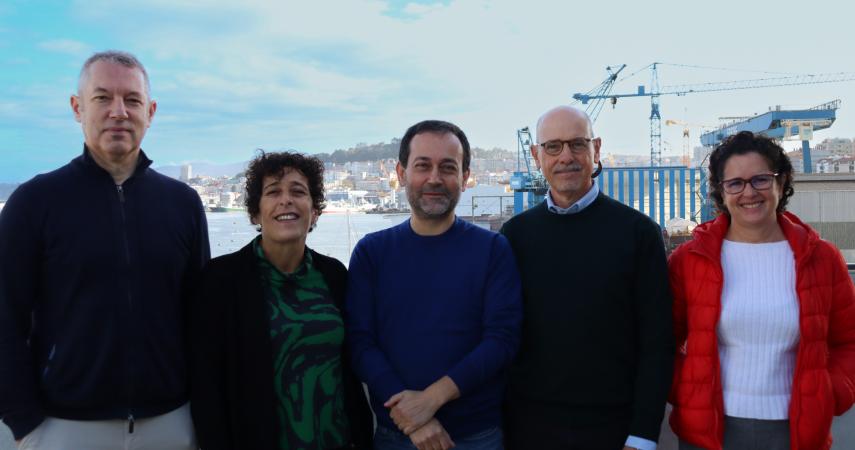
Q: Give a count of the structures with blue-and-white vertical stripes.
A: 1